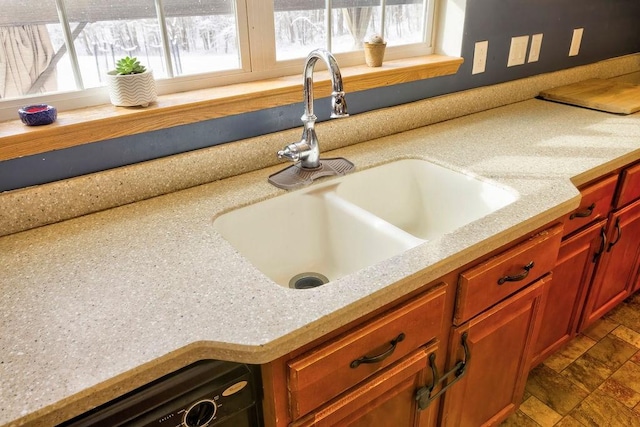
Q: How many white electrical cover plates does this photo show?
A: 4